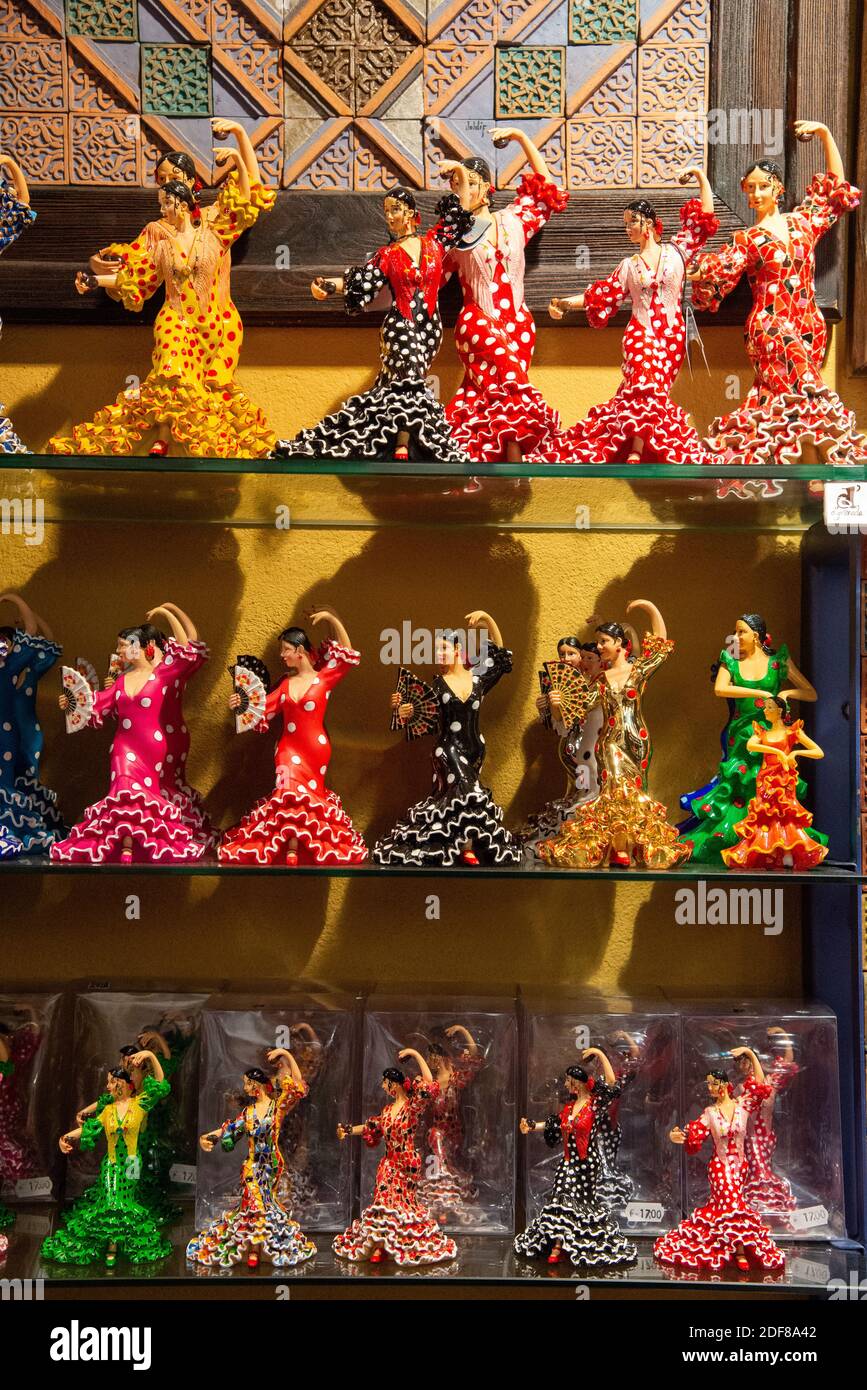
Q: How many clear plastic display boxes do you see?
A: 6